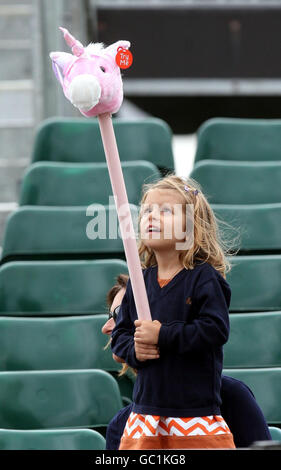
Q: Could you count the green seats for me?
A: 14